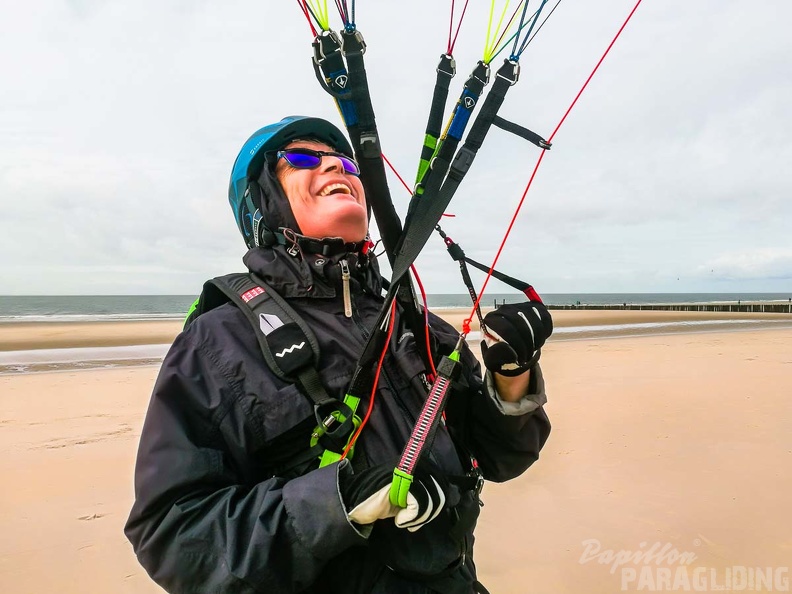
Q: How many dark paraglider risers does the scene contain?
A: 5